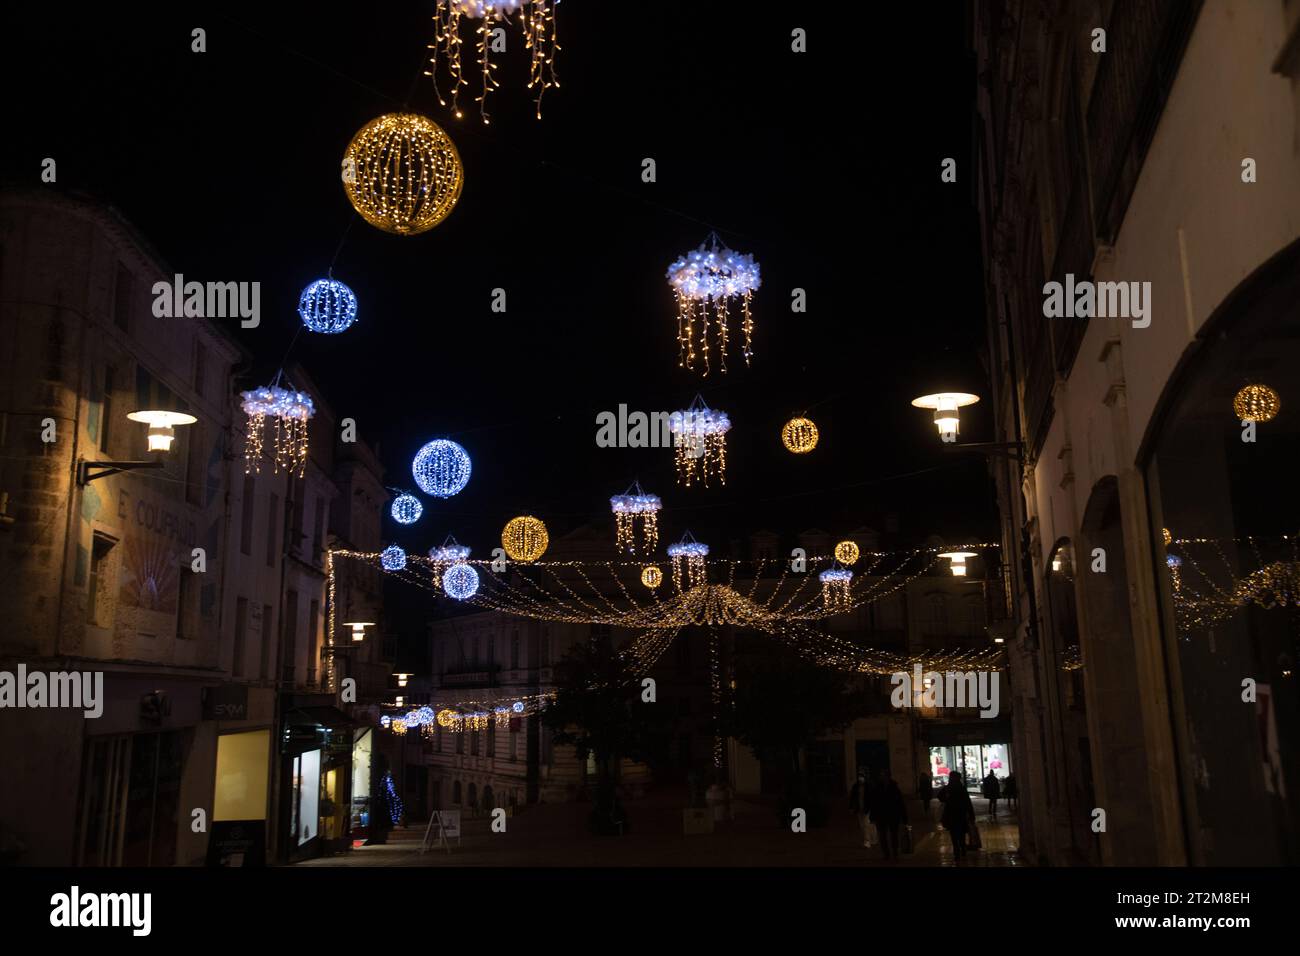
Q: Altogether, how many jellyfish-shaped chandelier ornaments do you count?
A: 8